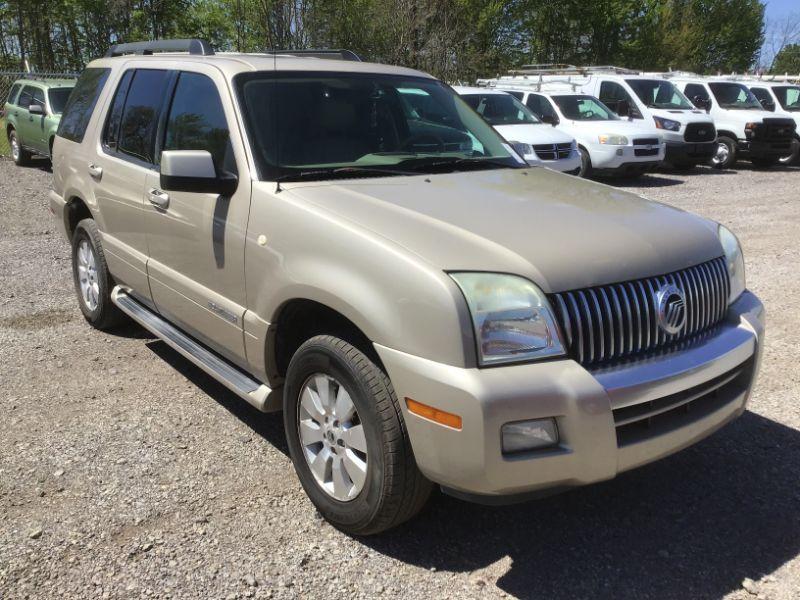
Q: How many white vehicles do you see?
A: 5